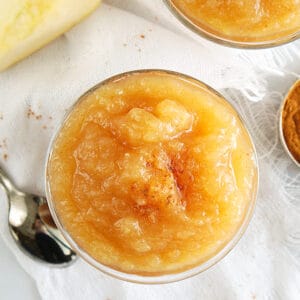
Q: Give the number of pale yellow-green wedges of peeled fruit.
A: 1